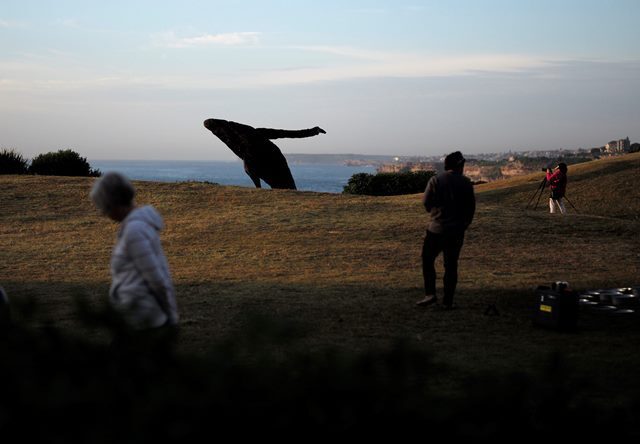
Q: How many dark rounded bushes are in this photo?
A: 3